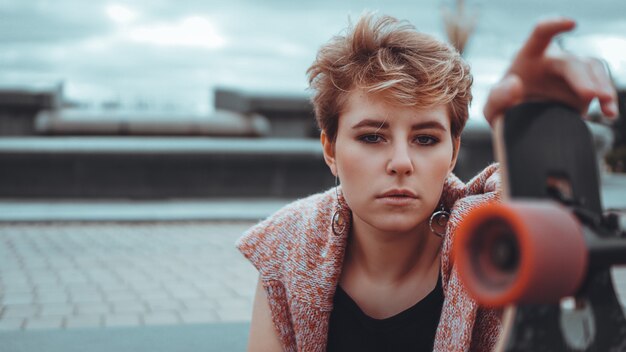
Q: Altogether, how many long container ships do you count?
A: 0